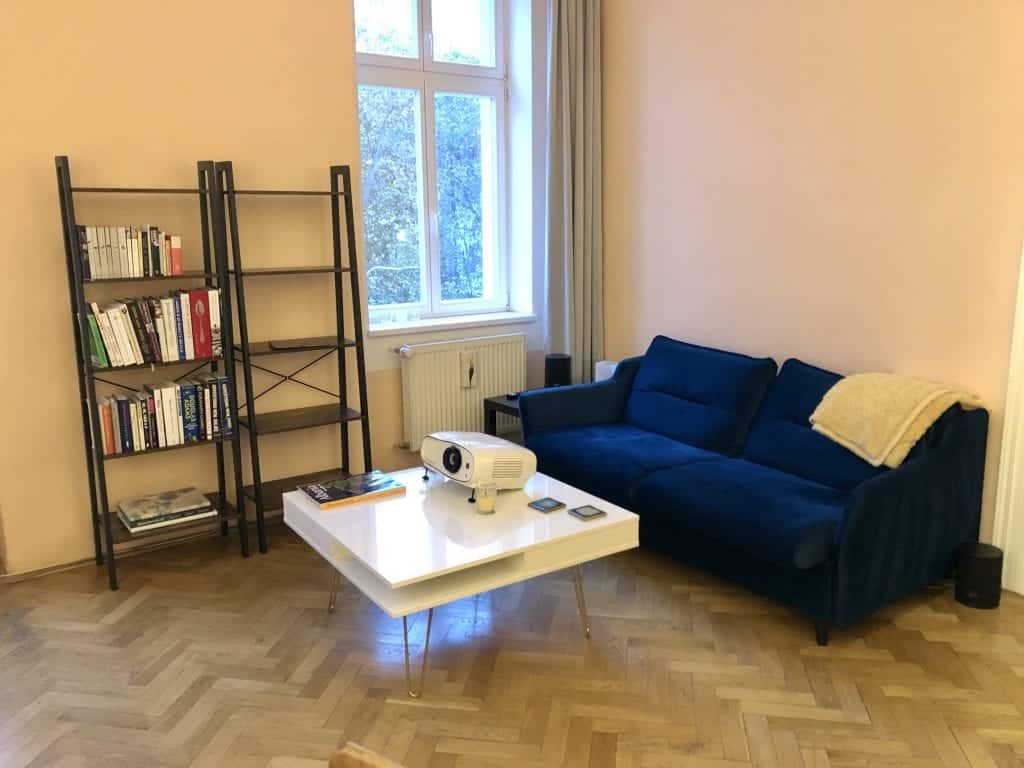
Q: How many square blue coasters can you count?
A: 2